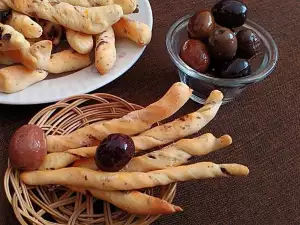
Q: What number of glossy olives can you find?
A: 8